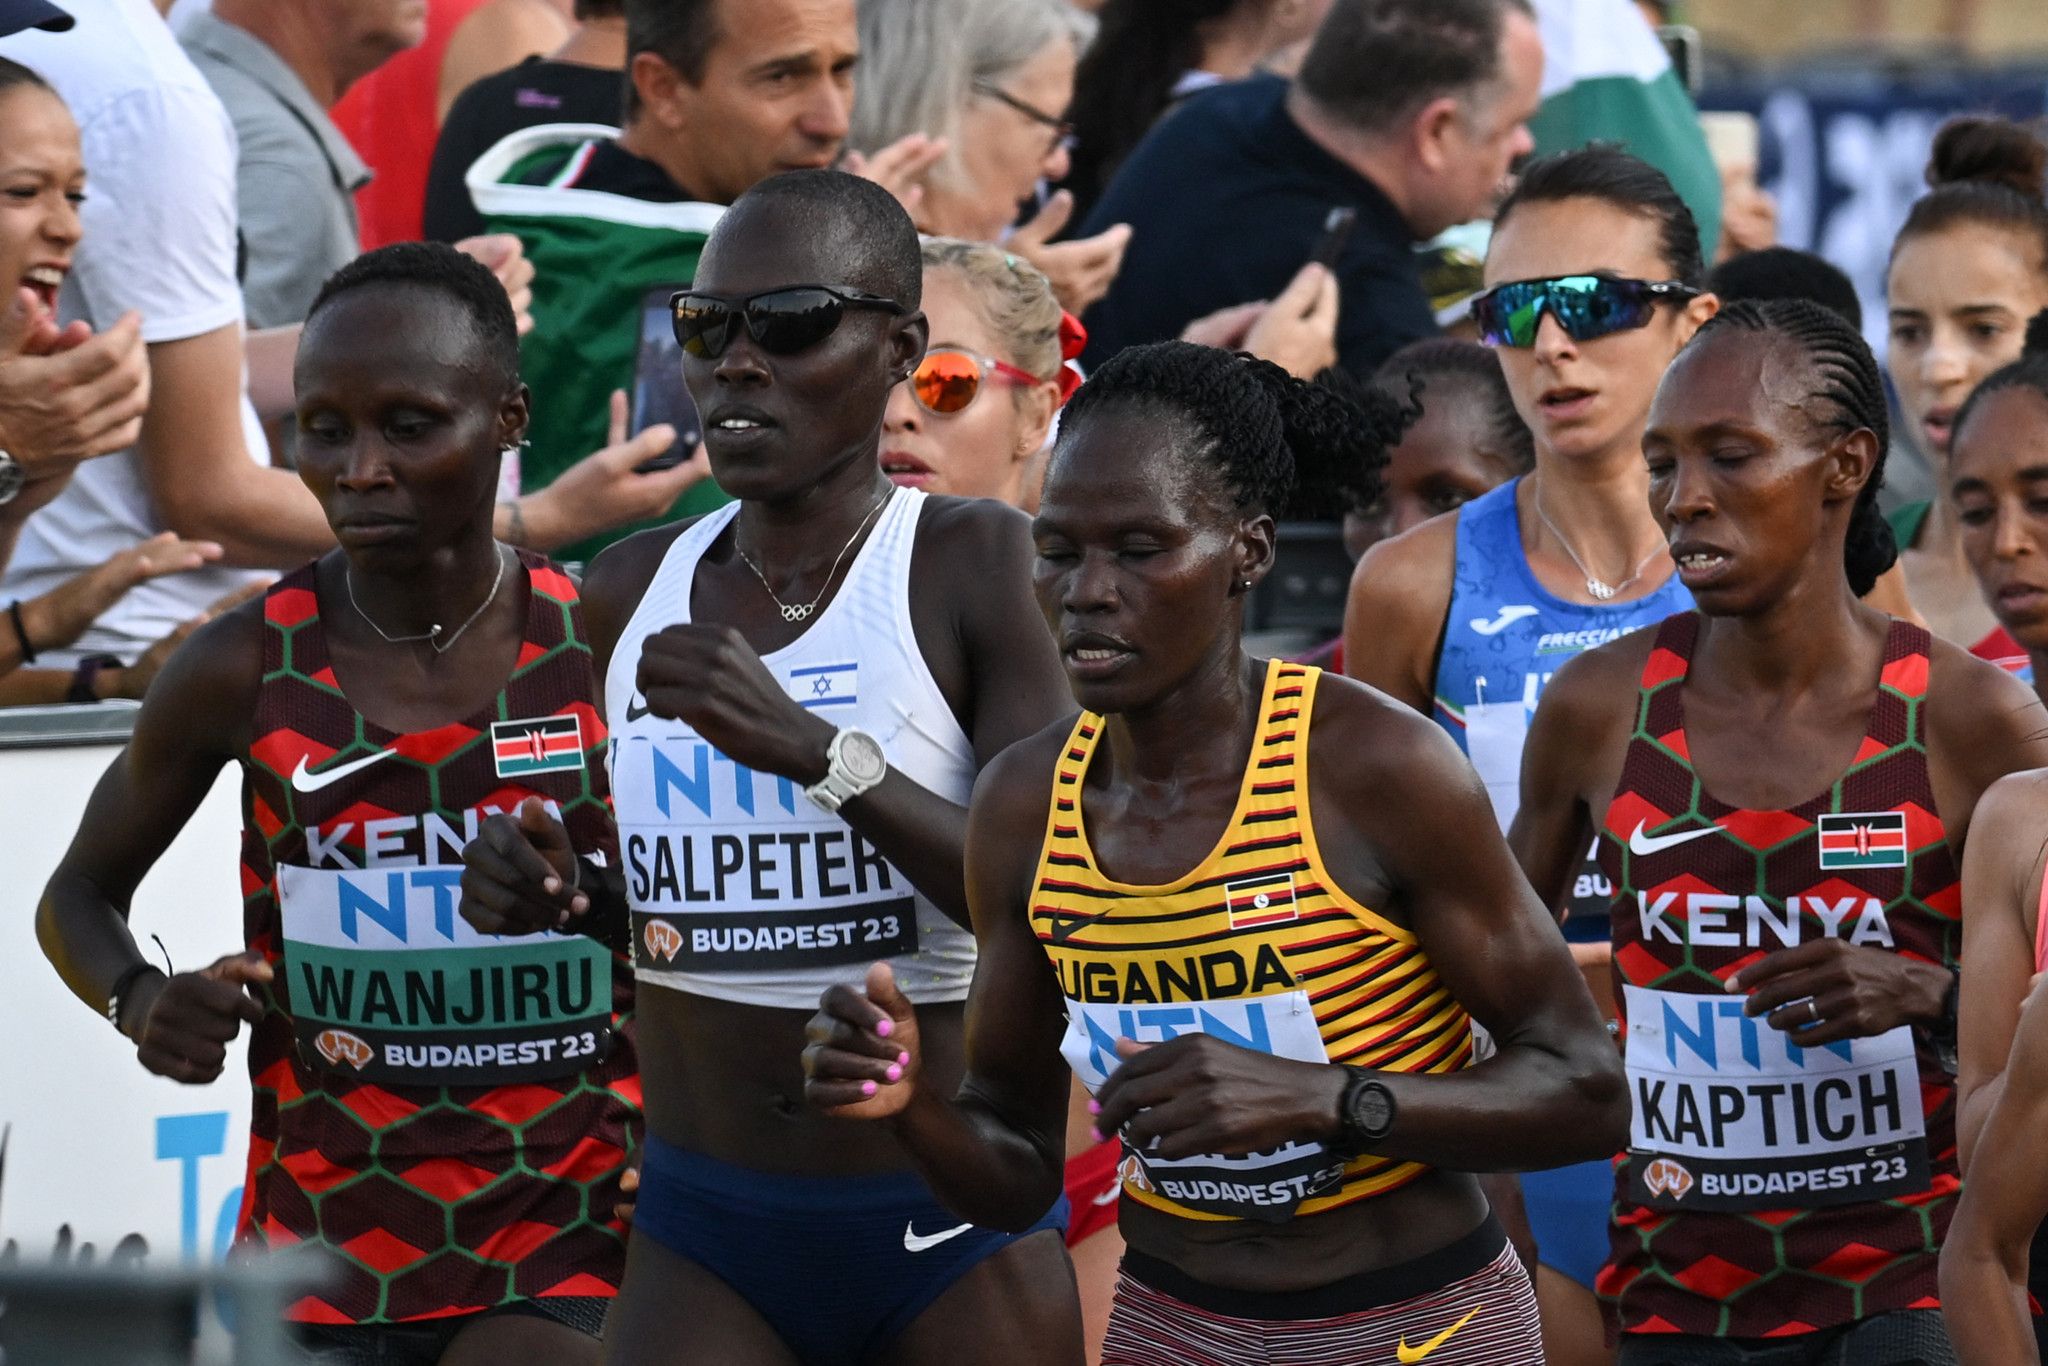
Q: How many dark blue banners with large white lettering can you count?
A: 1